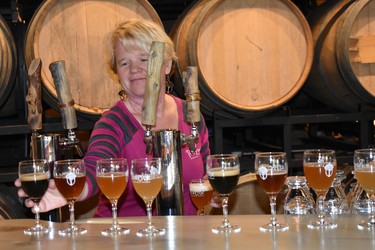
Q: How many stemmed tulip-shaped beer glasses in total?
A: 9